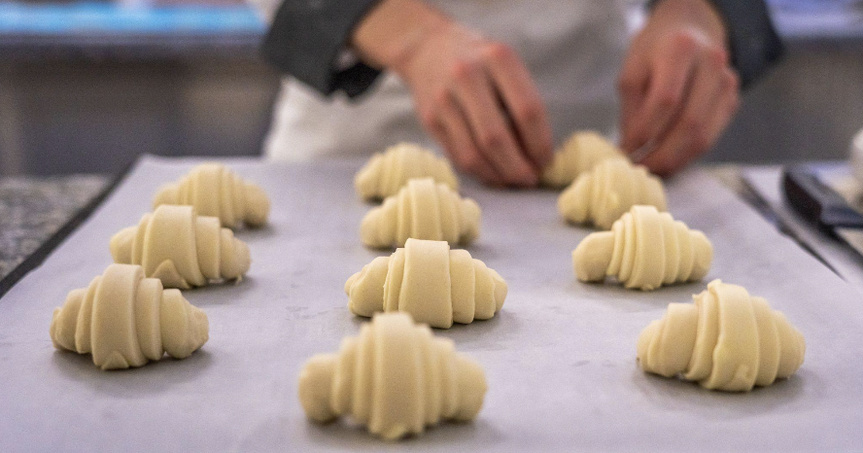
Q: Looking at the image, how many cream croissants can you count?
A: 11